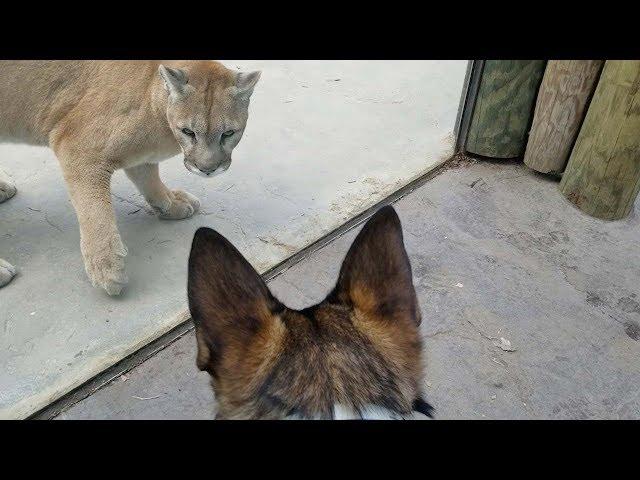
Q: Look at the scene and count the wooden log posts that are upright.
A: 3